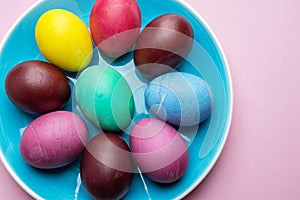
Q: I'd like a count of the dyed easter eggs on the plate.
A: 9